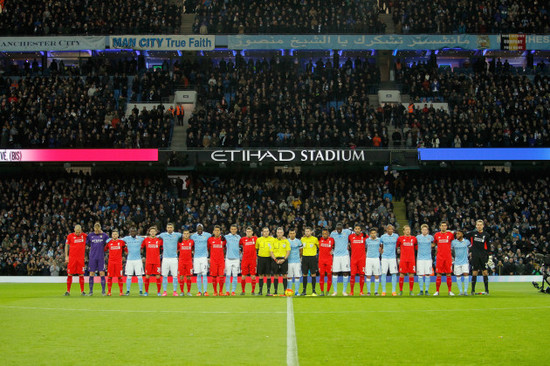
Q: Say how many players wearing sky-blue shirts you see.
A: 10